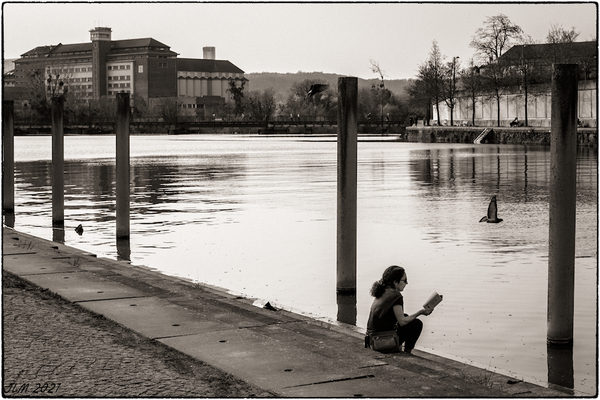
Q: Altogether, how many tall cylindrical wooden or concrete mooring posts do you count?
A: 5